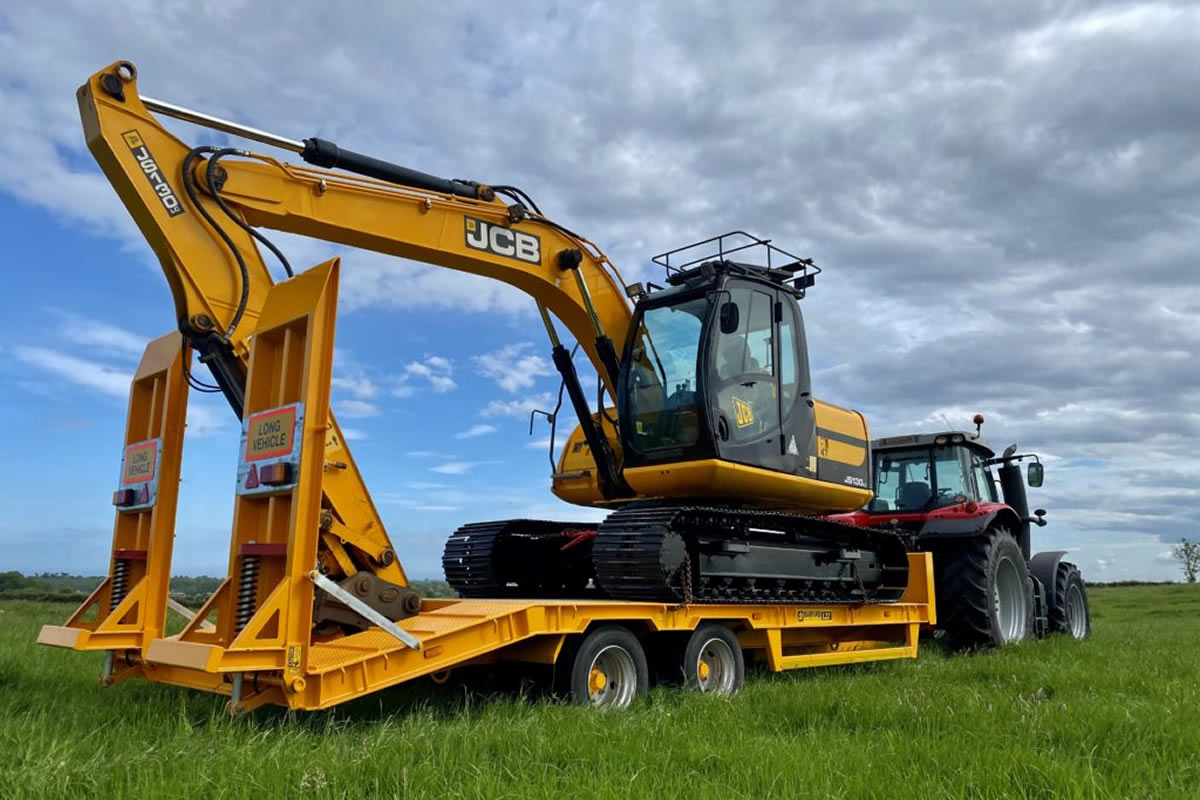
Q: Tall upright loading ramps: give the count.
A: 2